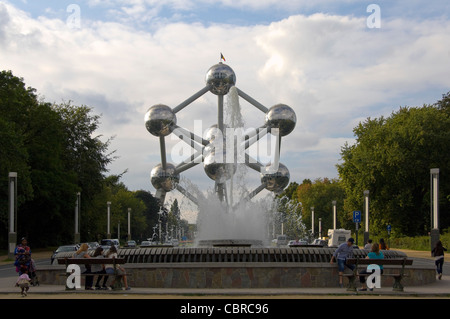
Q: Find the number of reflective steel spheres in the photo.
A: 7